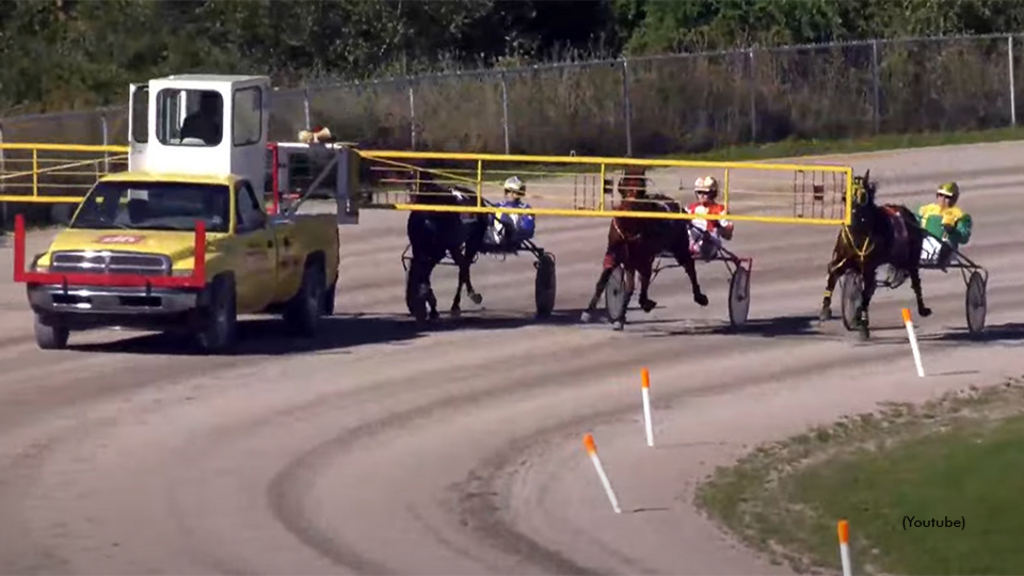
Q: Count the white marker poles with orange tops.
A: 4